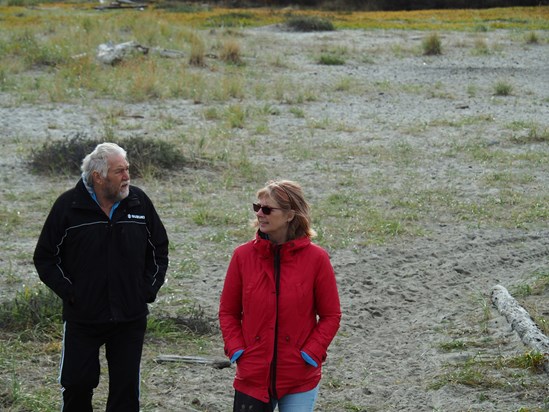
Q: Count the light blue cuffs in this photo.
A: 2